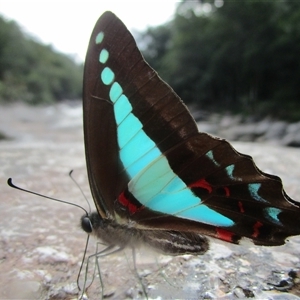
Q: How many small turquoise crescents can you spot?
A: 4